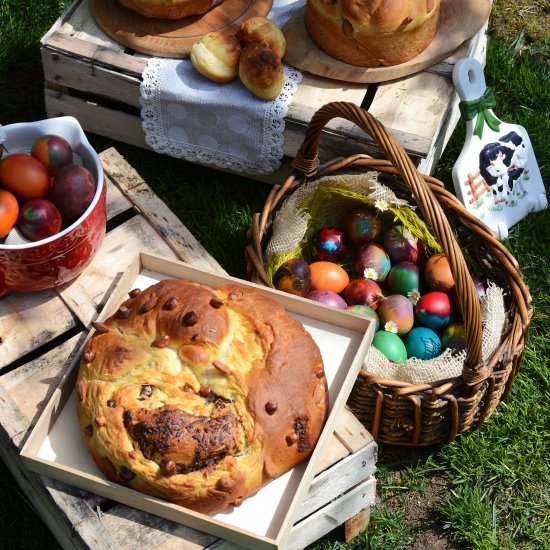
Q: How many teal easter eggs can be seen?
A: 1